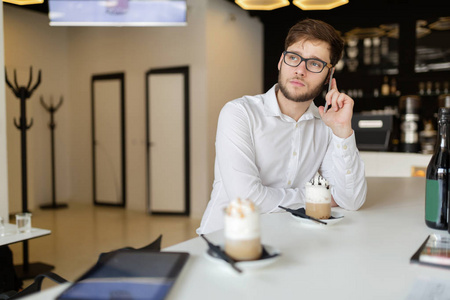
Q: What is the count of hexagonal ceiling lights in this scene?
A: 3